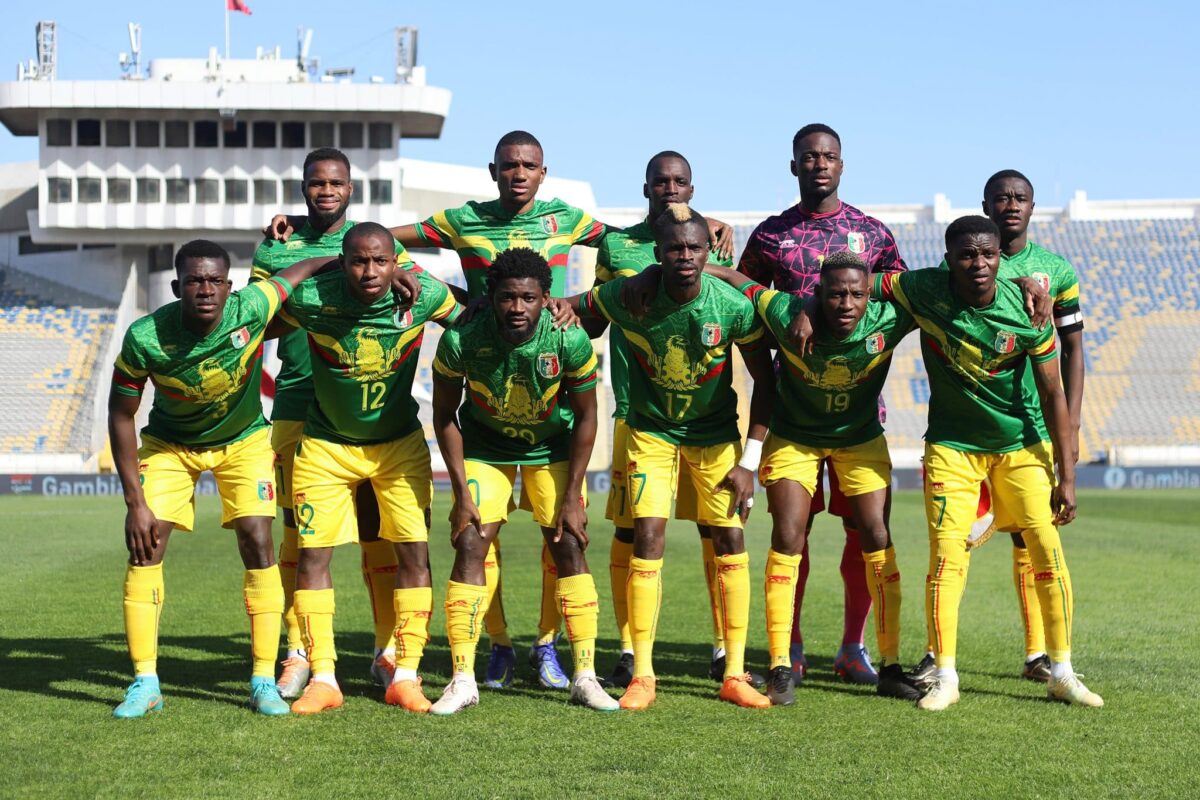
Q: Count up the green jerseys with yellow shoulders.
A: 10